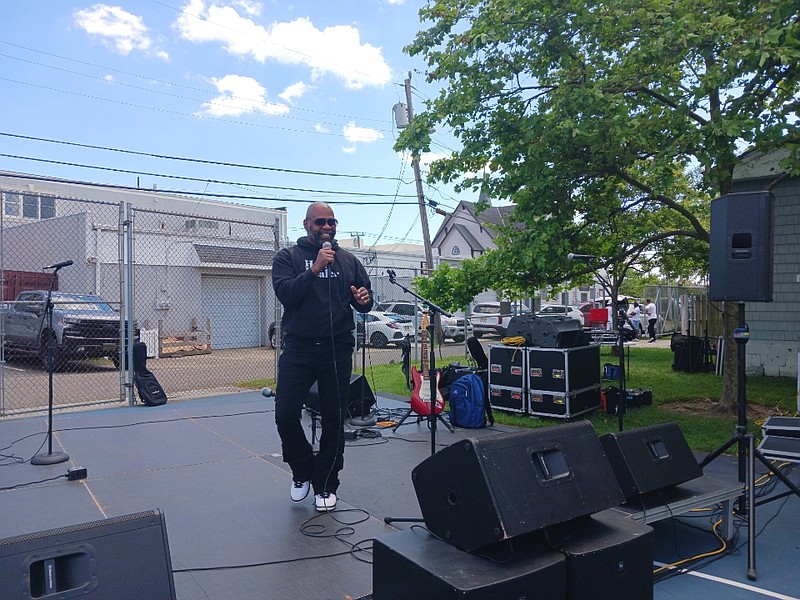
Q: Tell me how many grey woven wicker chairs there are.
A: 0